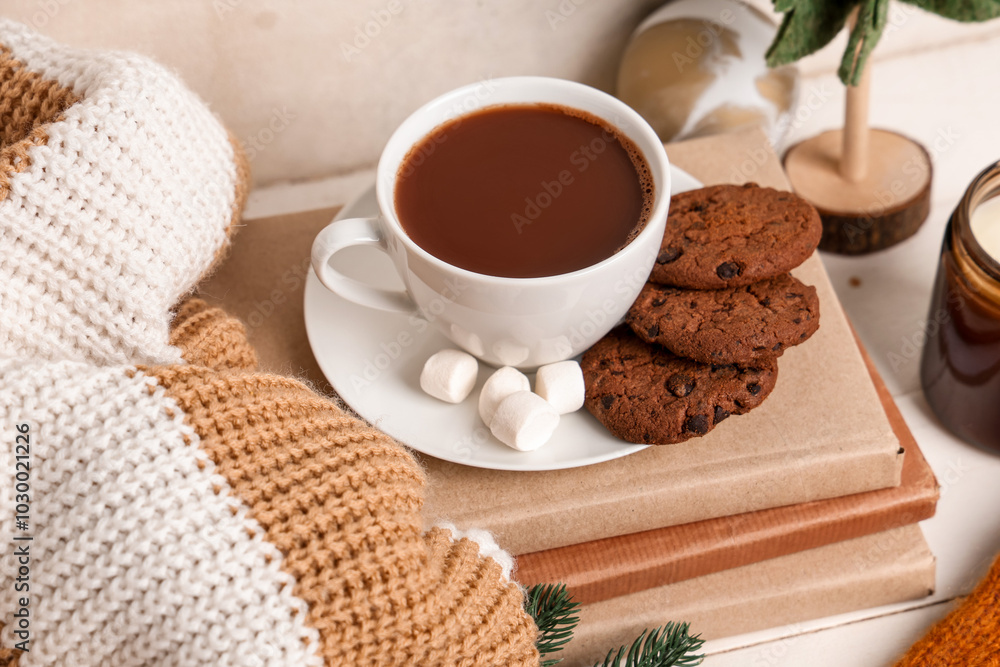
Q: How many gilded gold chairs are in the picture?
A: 0